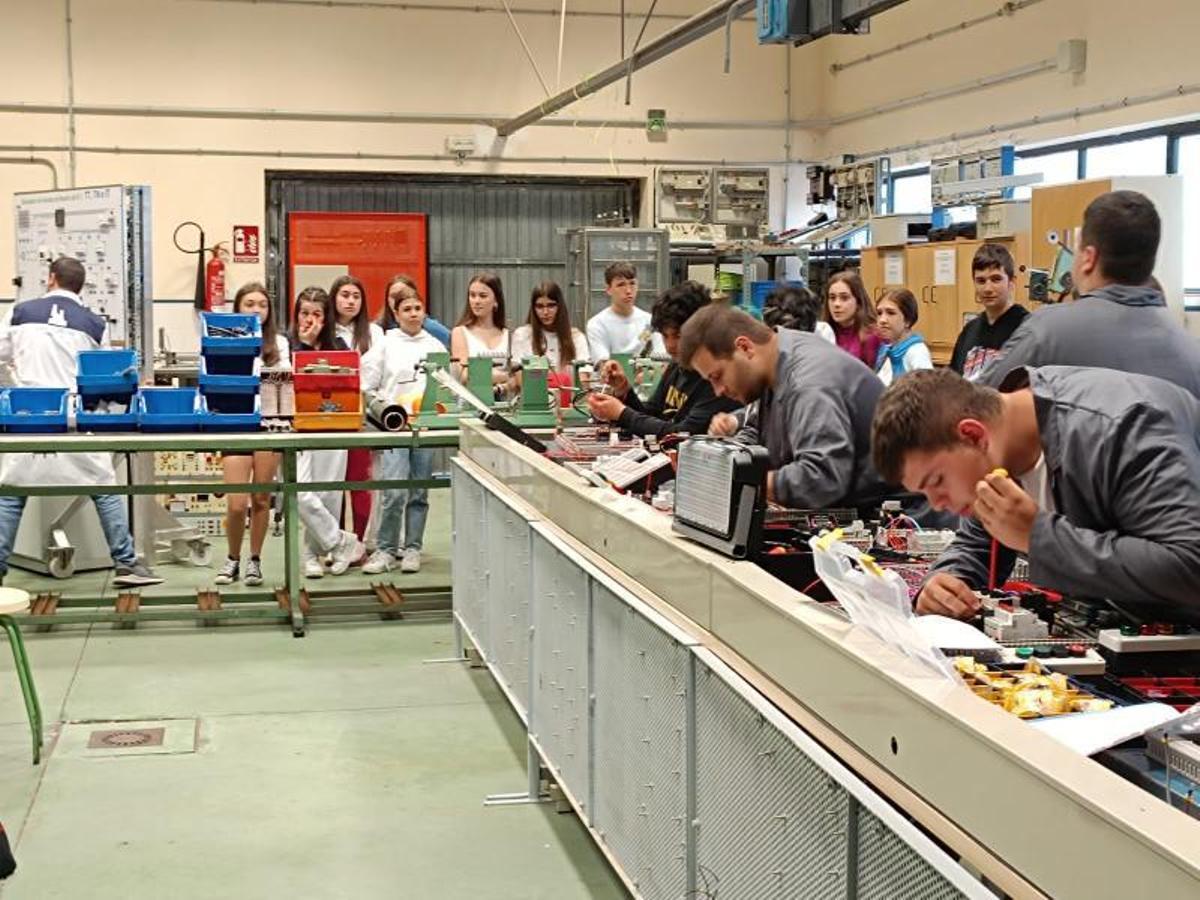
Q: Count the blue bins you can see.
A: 7